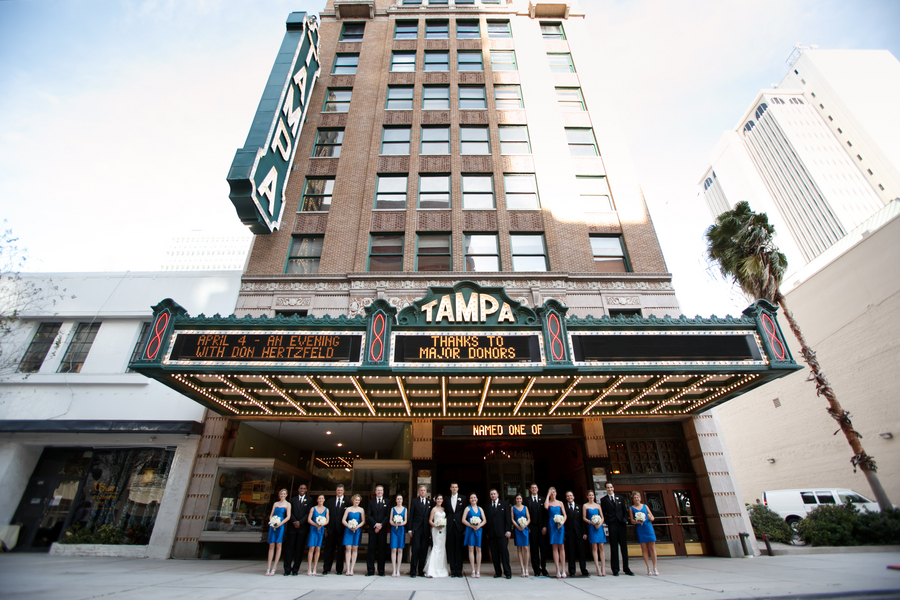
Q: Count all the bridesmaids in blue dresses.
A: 9